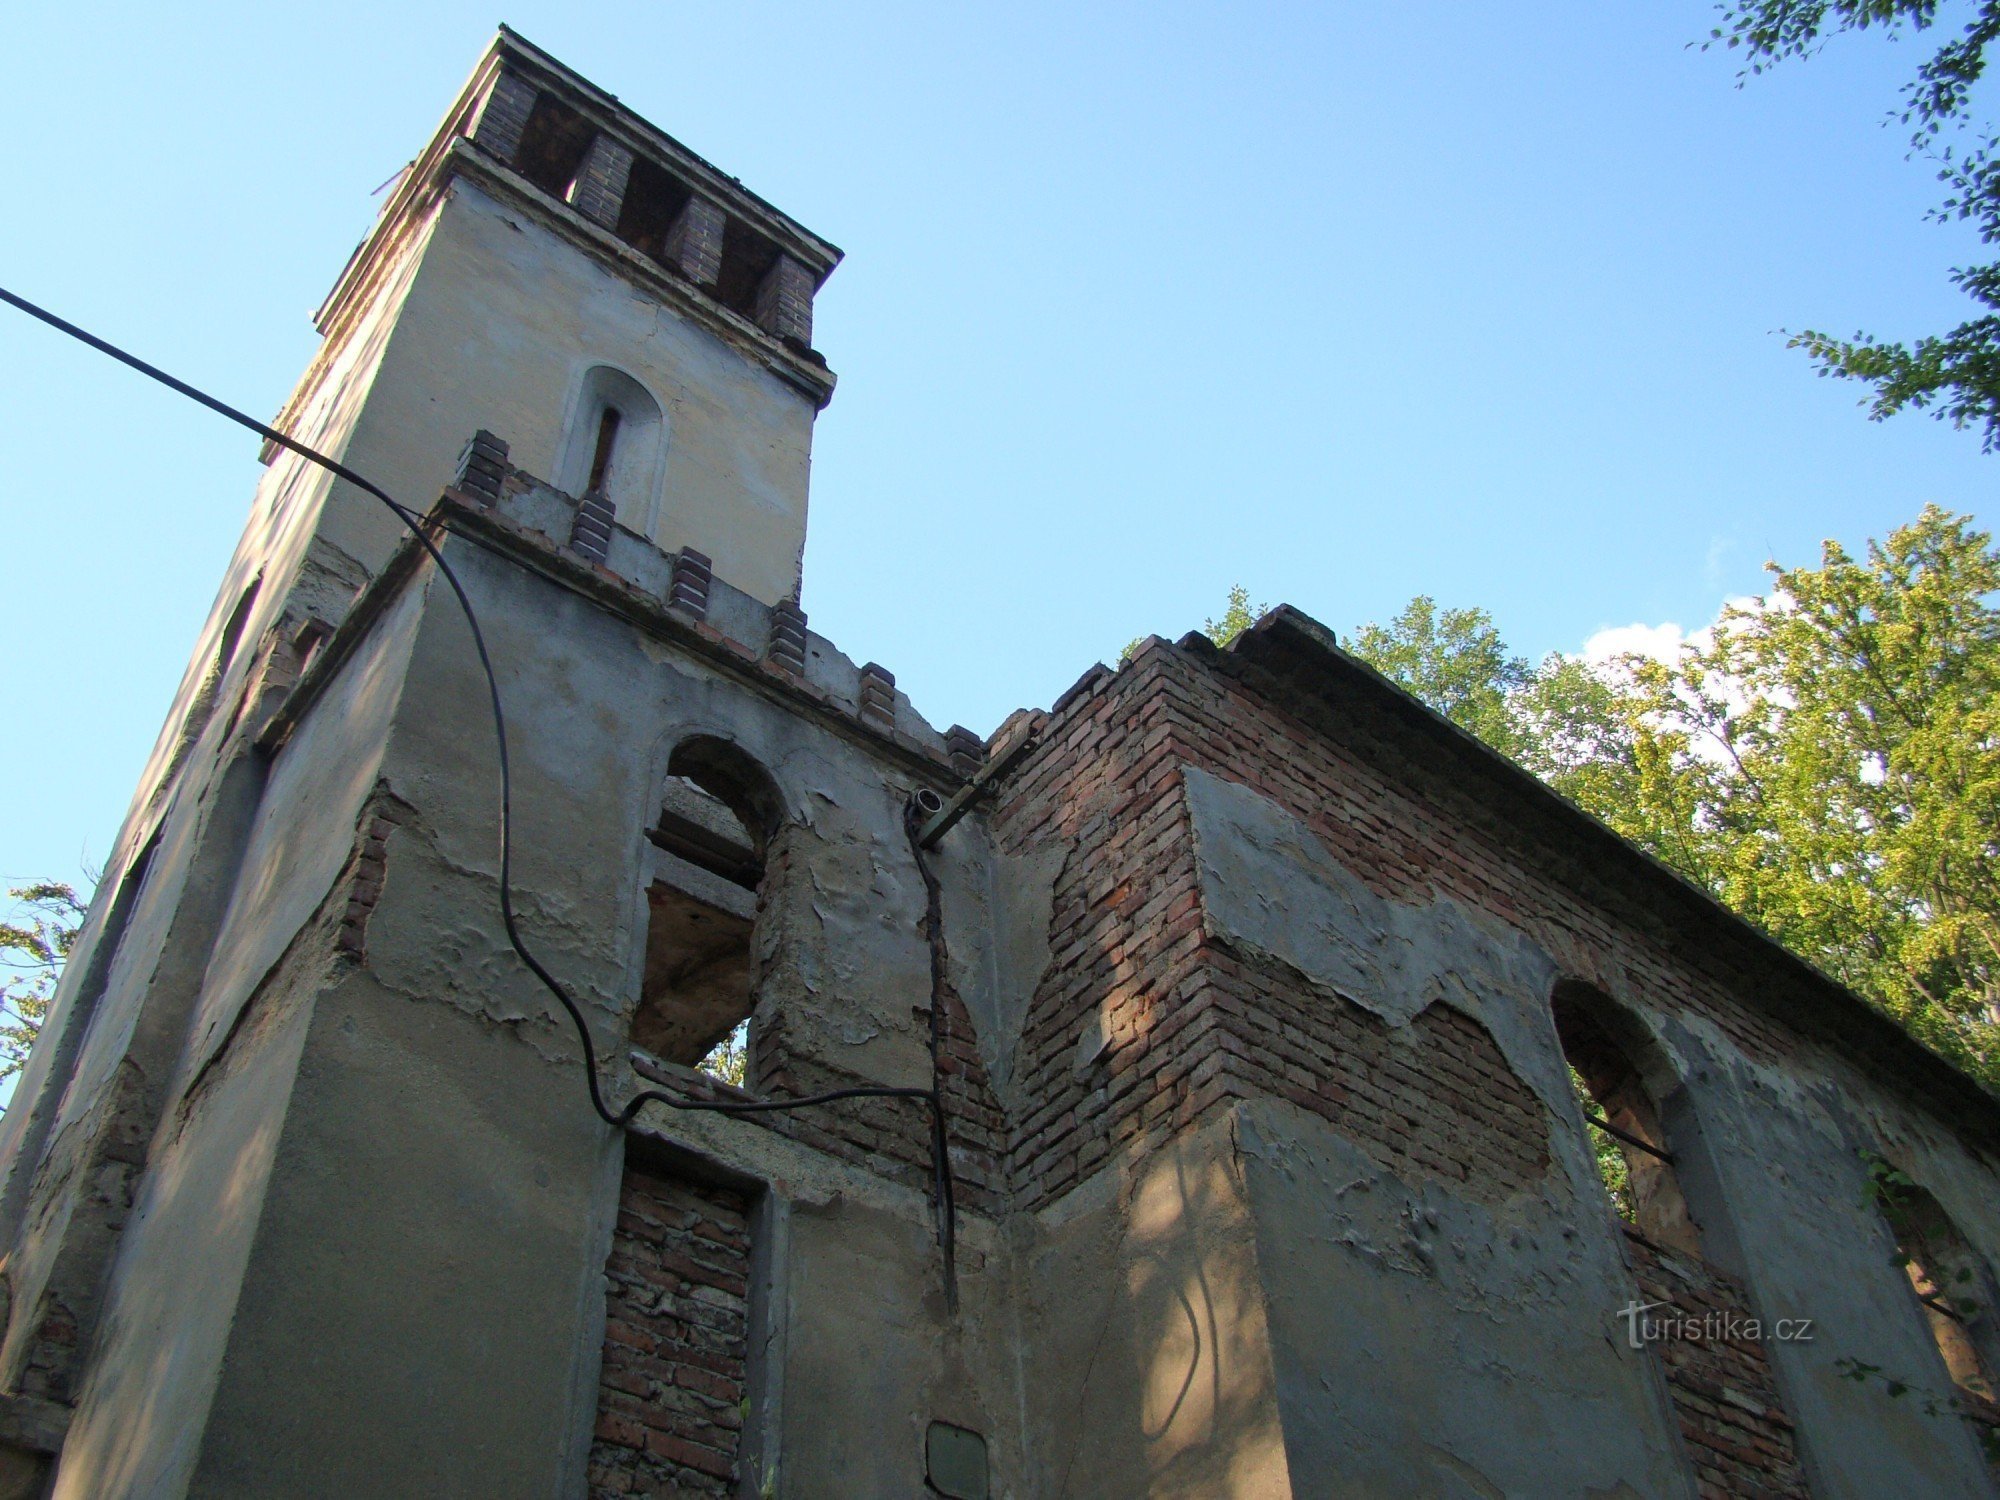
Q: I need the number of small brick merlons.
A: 6